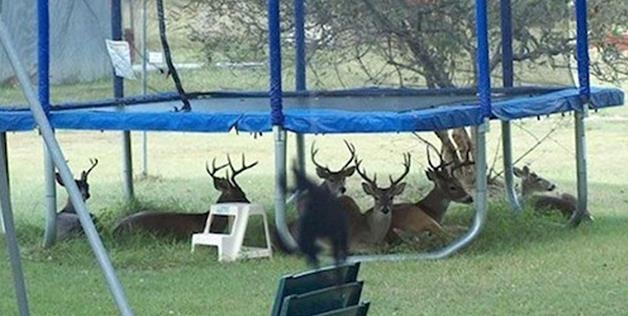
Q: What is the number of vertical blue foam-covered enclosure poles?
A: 7